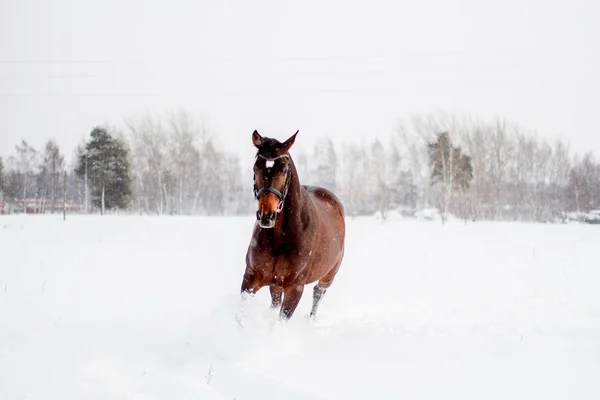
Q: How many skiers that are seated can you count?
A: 0